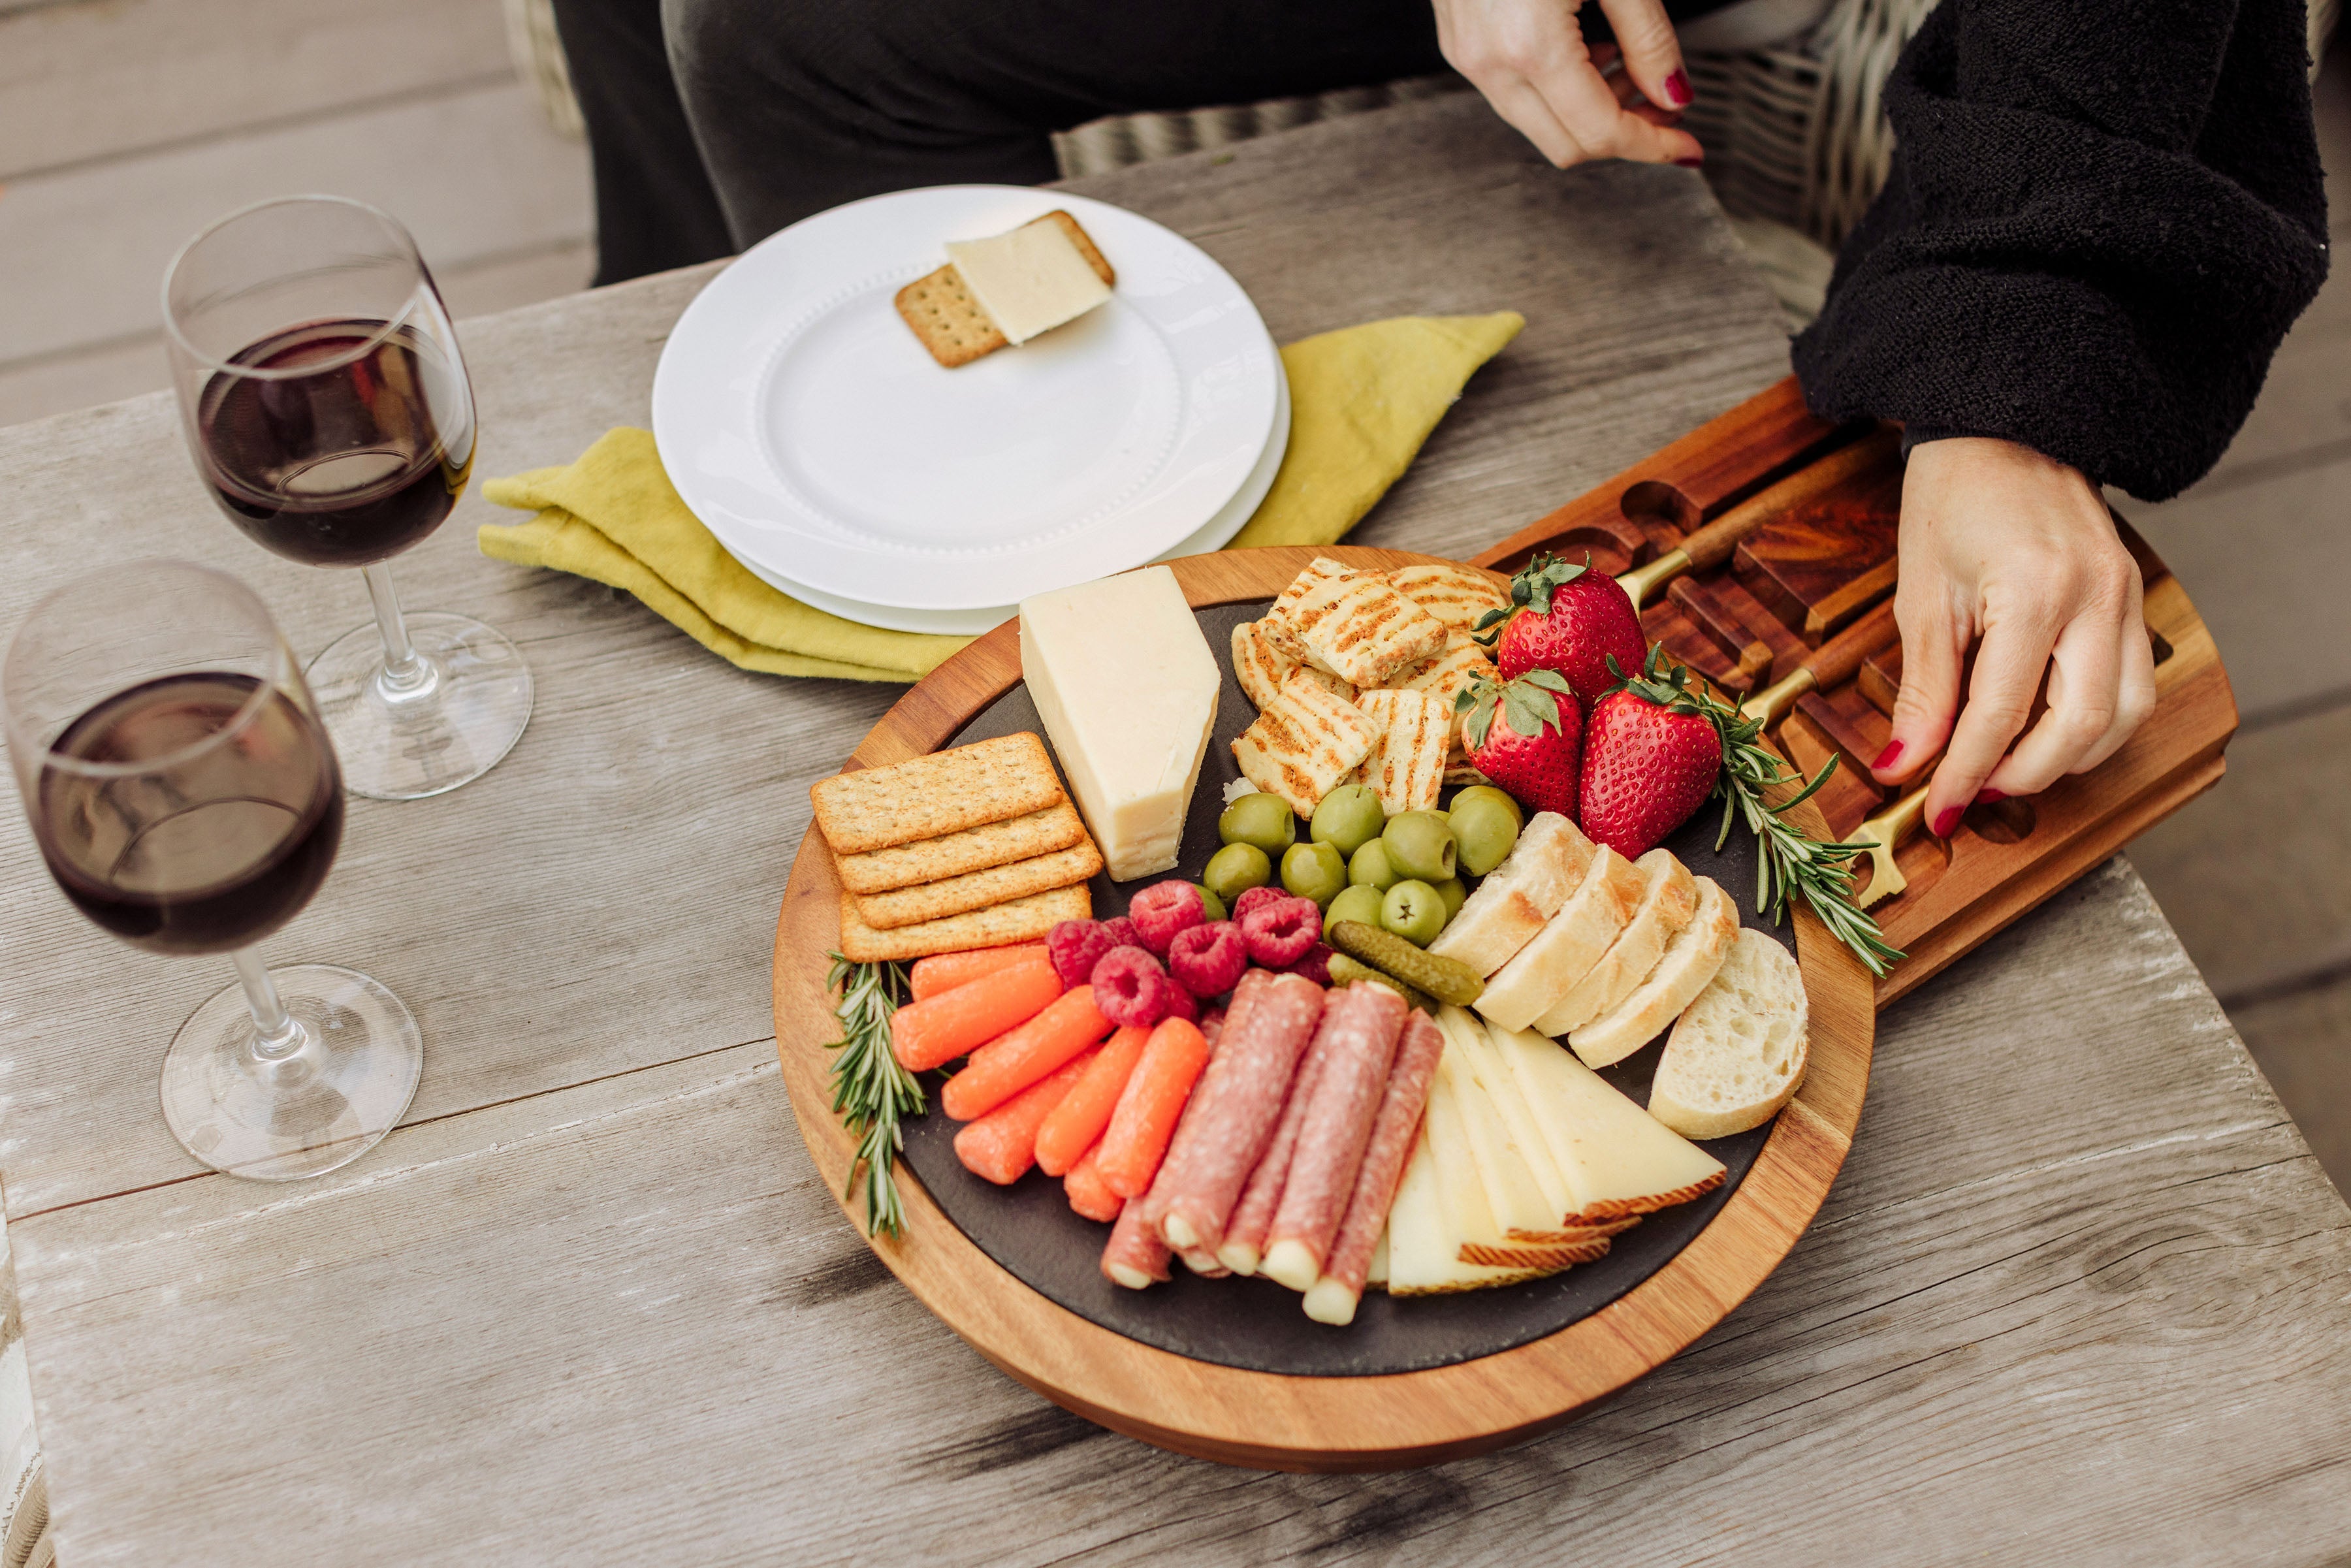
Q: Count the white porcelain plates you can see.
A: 2